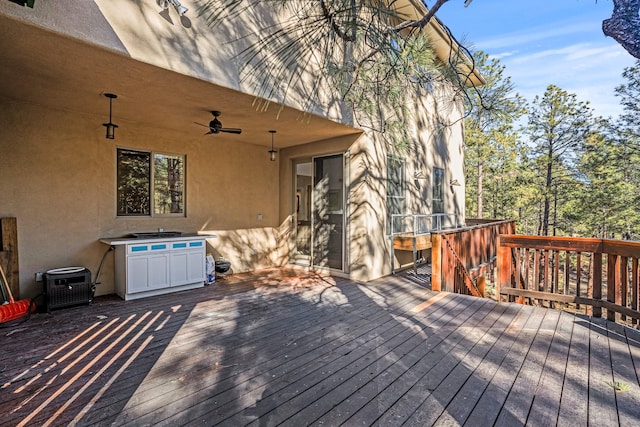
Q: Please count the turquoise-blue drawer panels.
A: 4